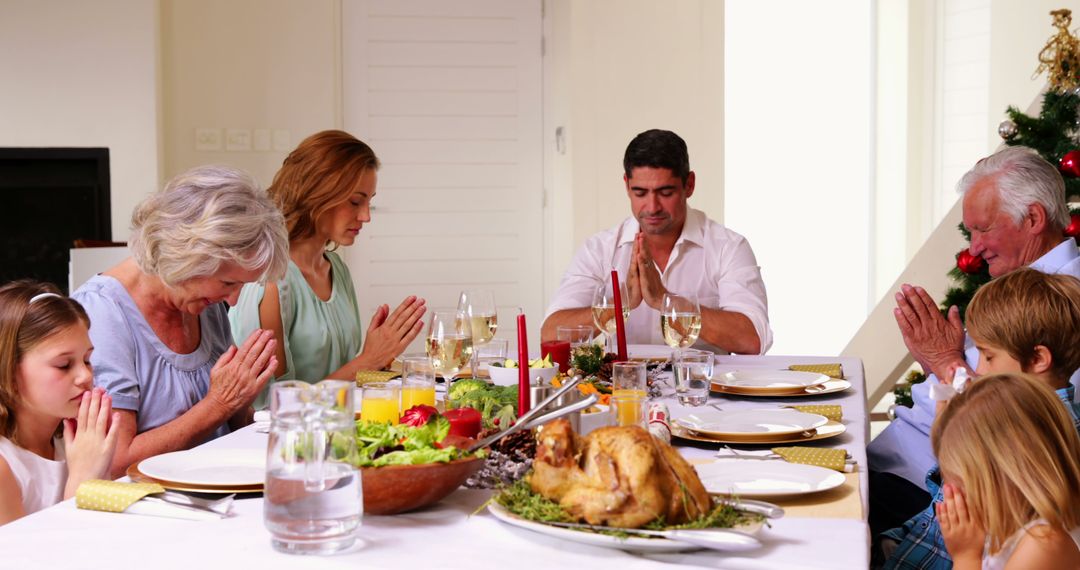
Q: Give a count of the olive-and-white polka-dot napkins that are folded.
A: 5